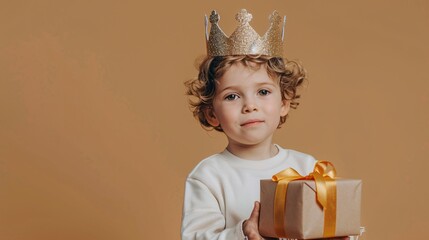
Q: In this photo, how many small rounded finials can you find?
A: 3